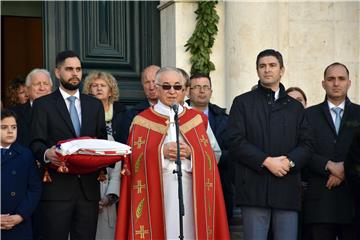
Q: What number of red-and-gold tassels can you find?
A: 4